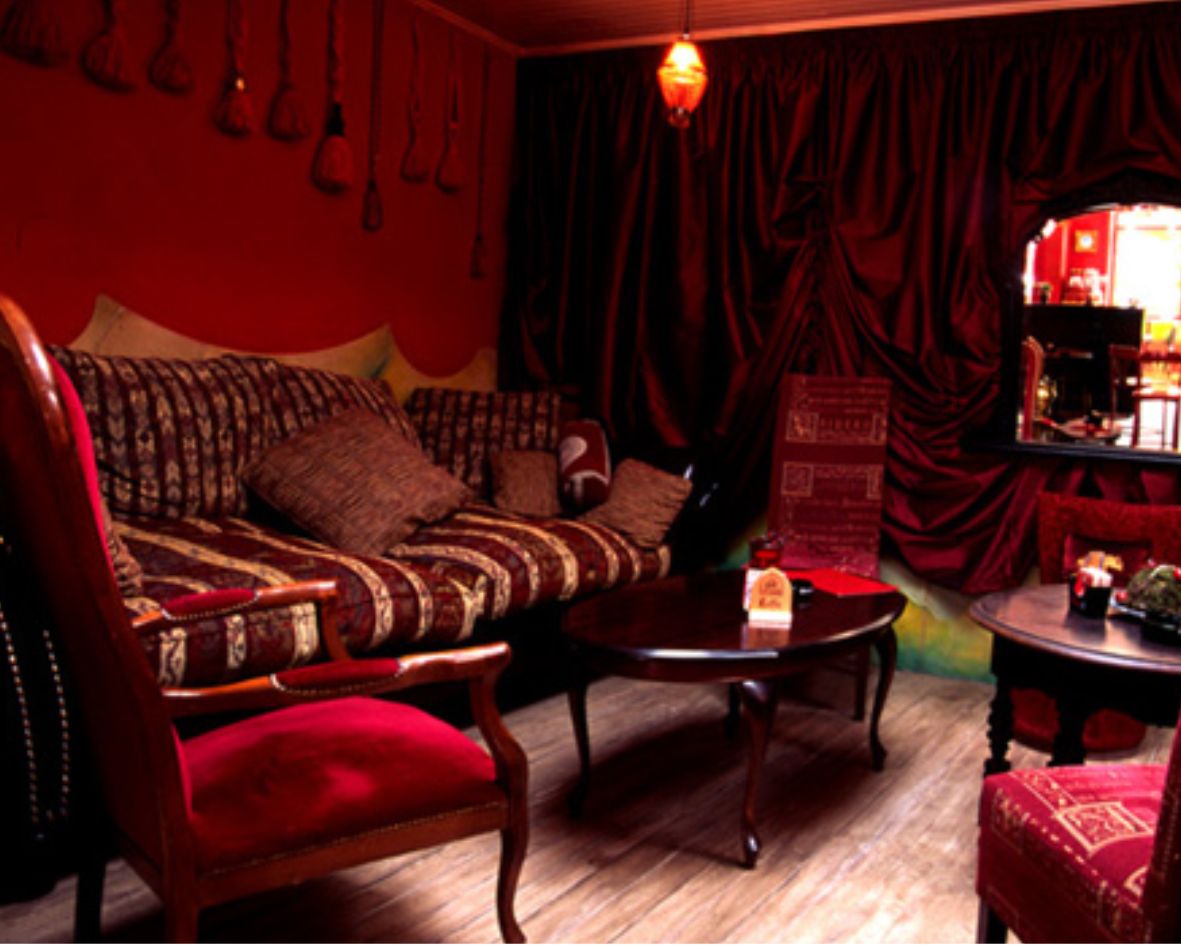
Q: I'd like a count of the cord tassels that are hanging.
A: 10